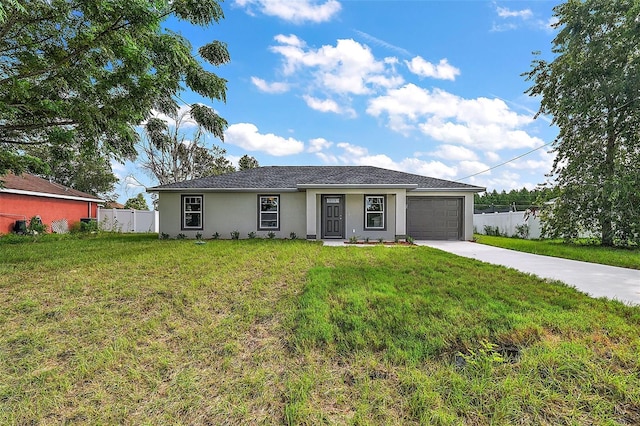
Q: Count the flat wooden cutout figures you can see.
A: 0